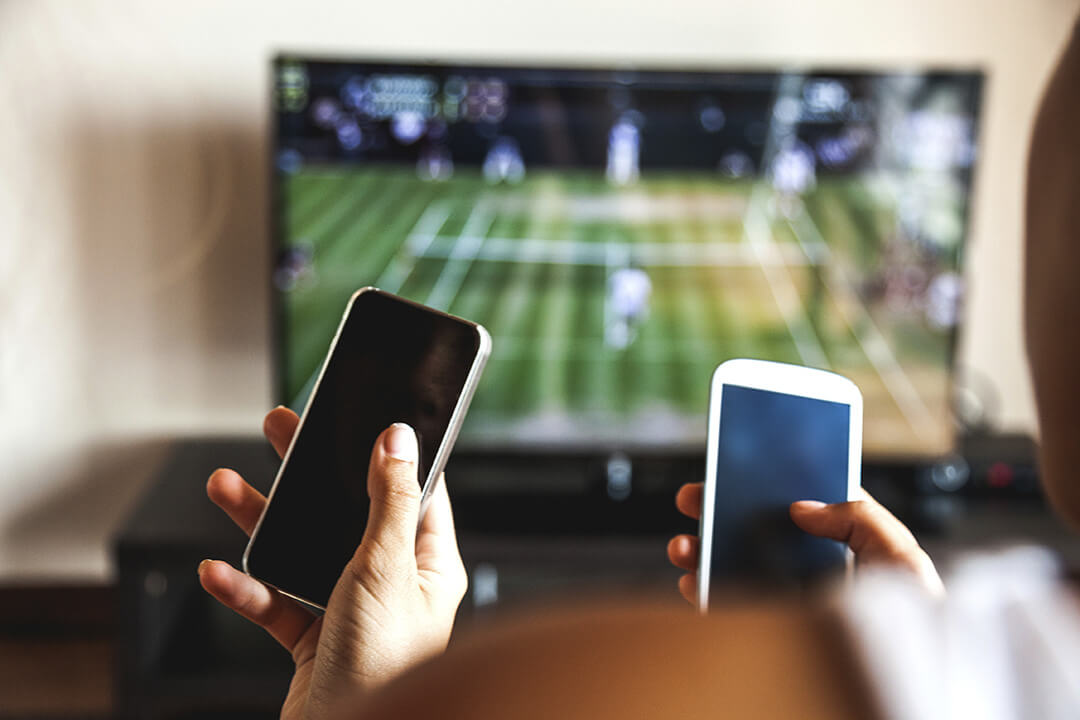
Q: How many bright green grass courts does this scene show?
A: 1